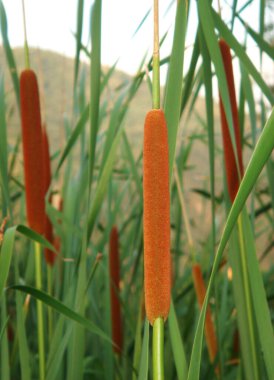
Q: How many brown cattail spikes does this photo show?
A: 6